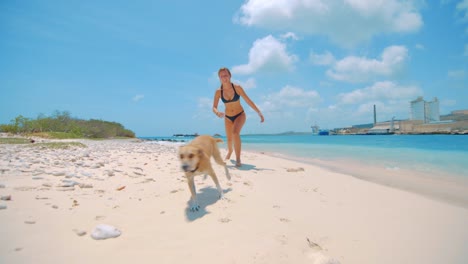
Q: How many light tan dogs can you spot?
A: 1